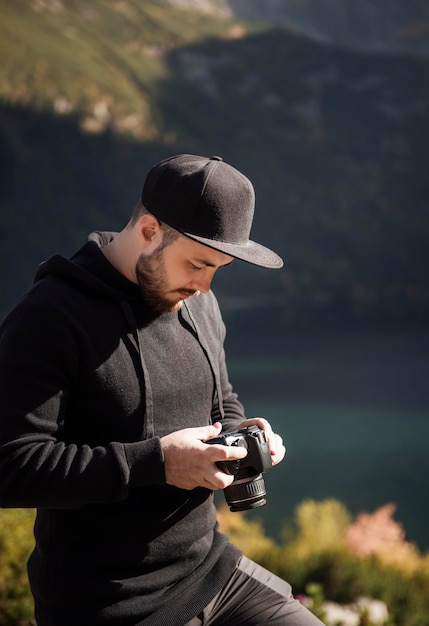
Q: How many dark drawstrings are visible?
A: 2